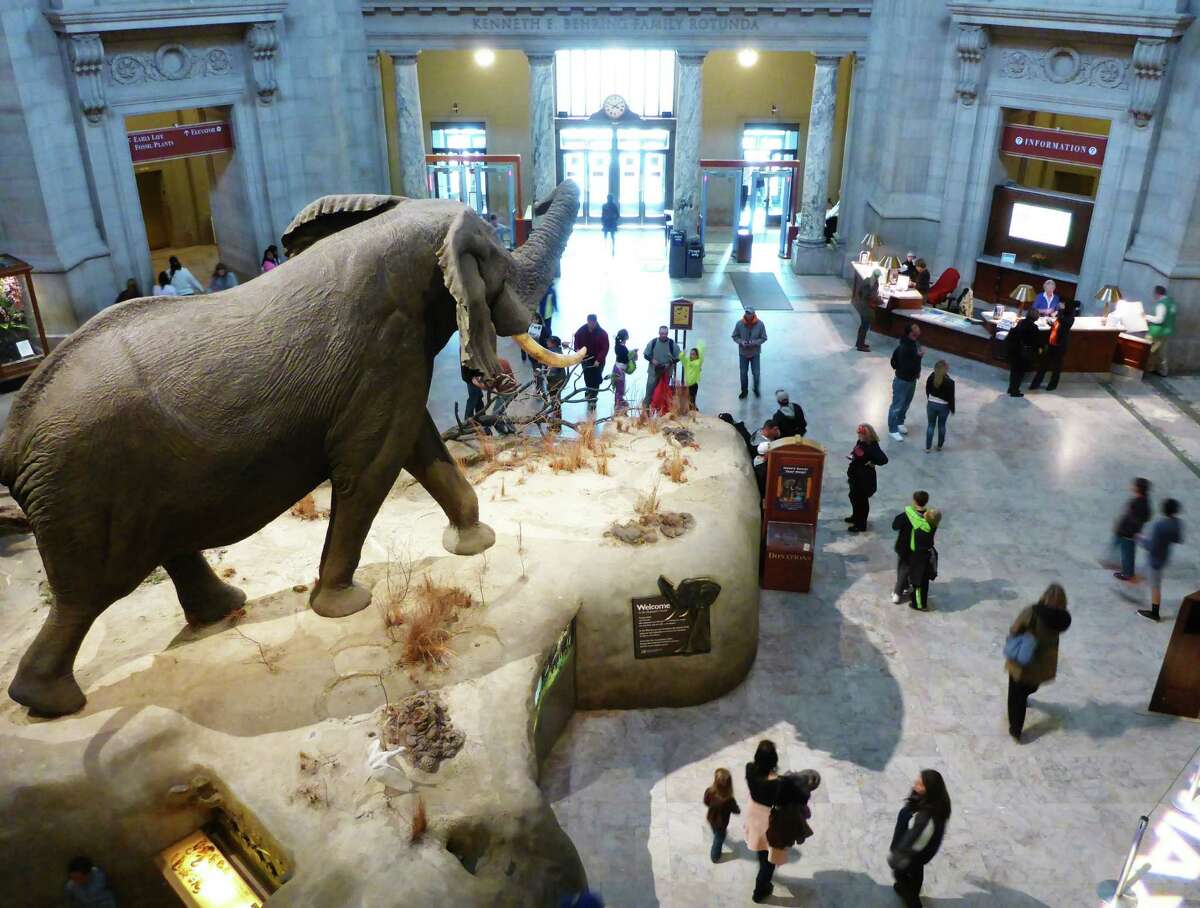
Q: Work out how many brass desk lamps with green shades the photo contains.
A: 4